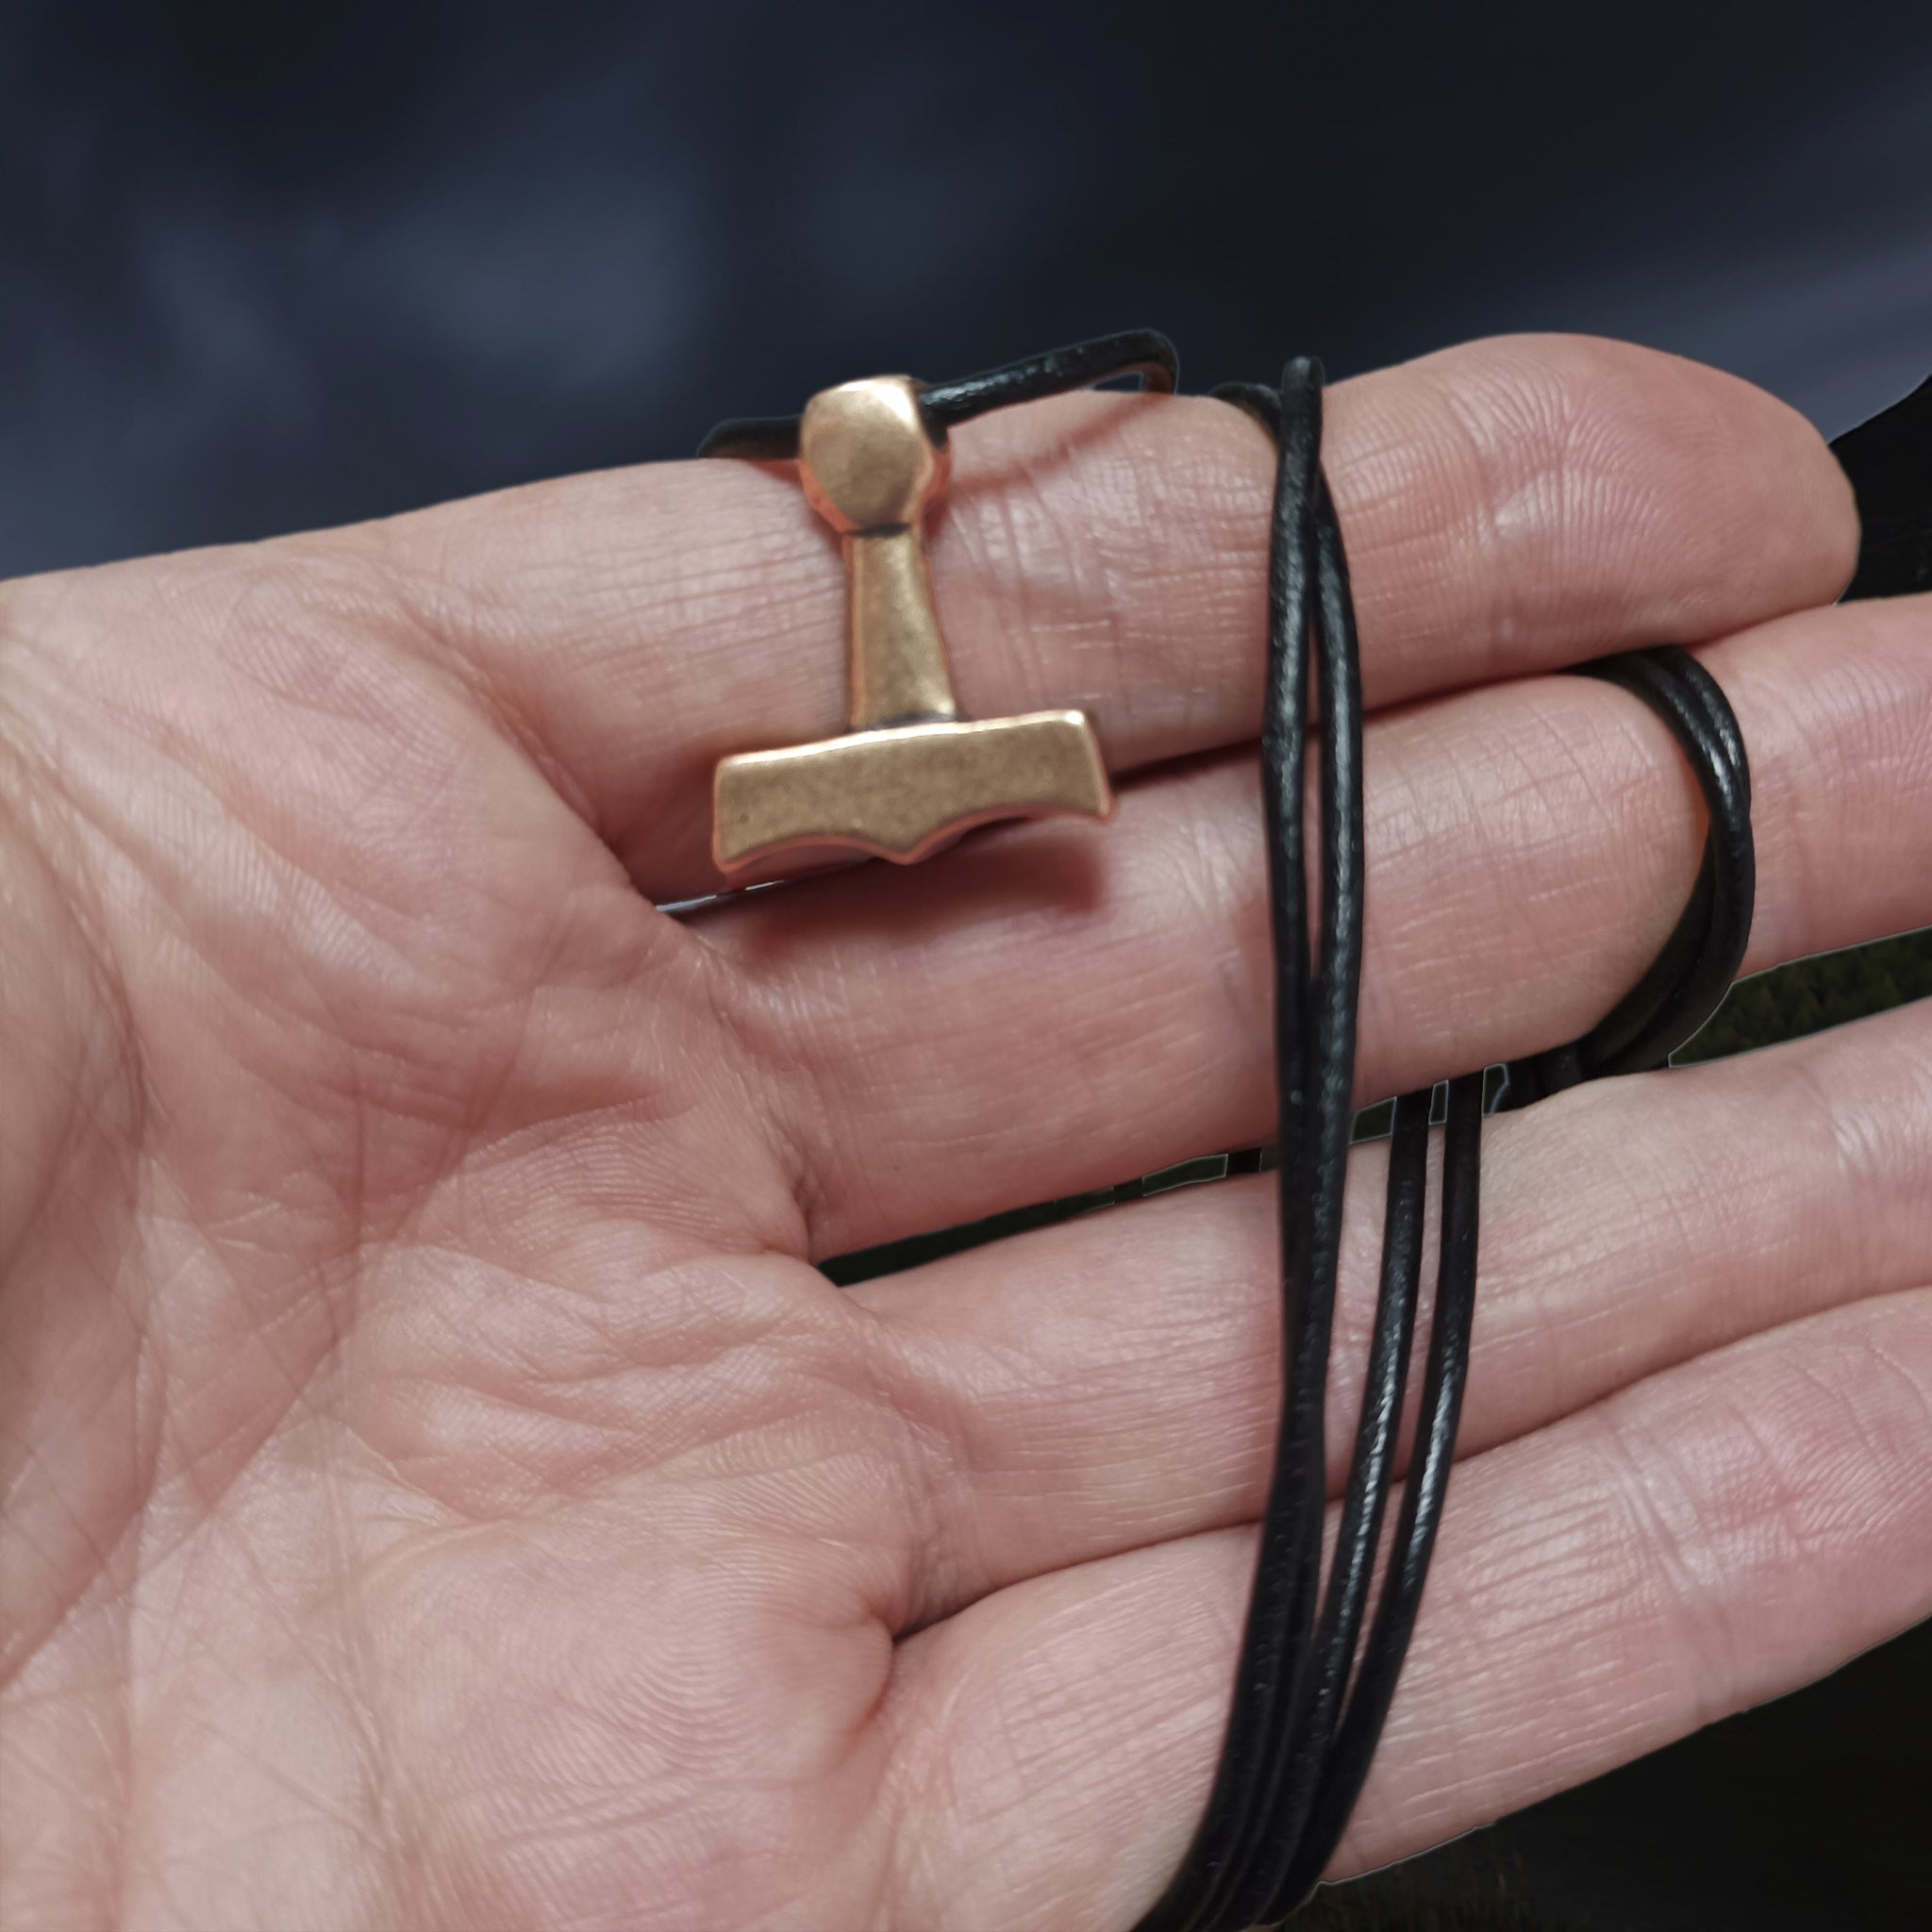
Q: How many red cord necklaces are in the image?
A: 0